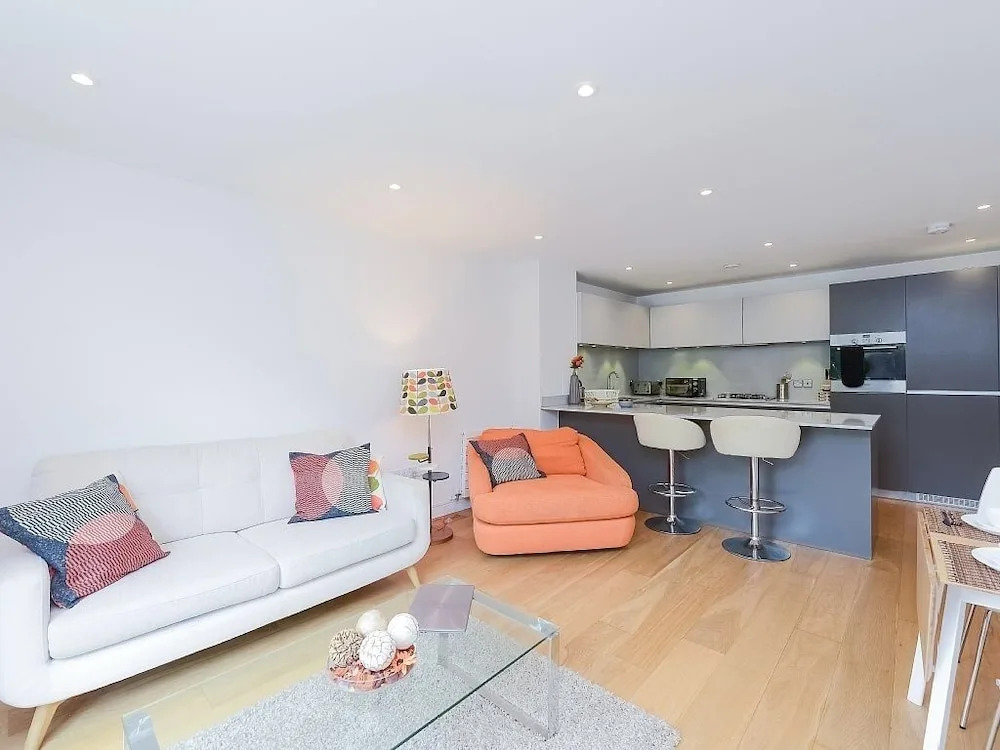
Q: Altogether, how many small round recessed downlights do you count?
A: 11